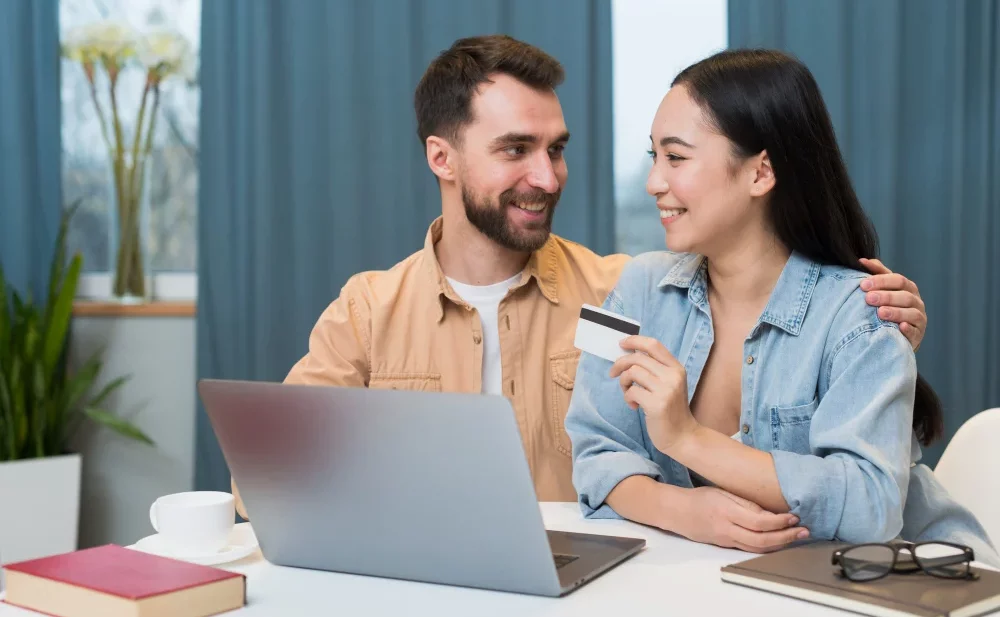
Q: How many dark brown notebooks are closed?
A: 1